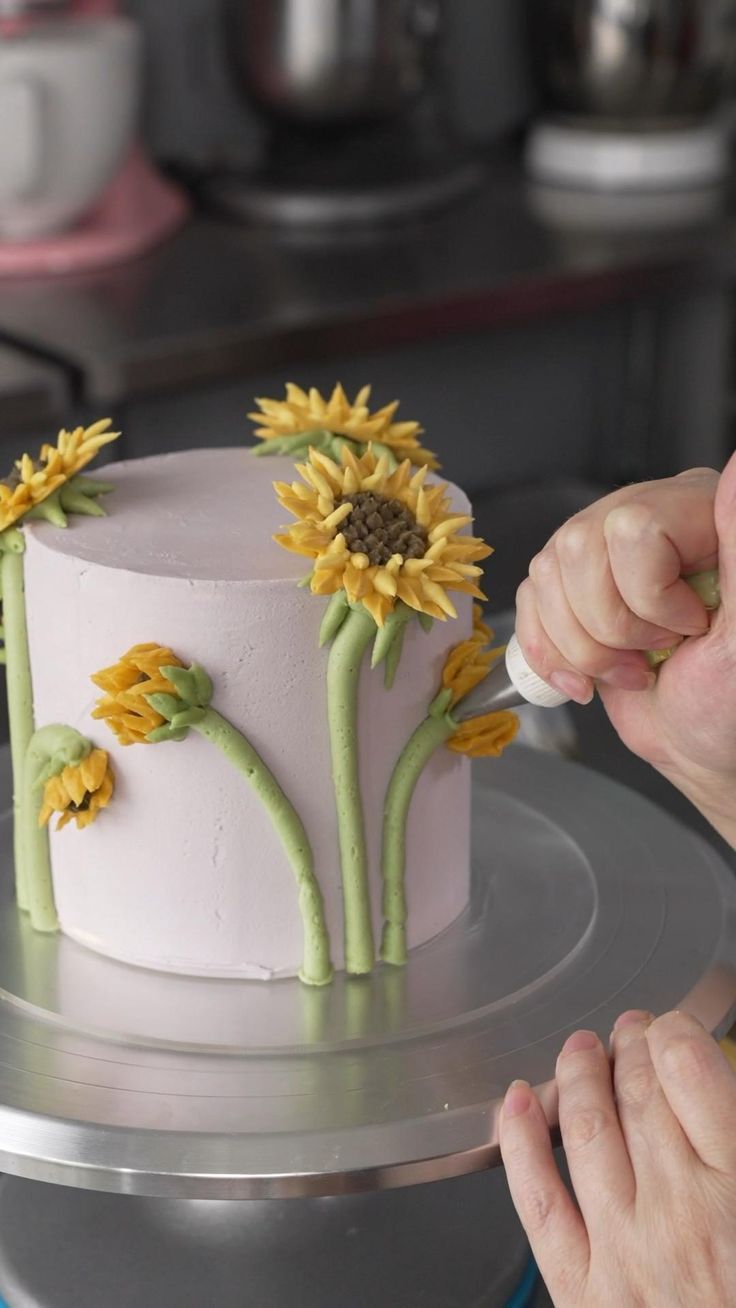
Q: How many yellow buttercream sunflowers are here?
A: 6